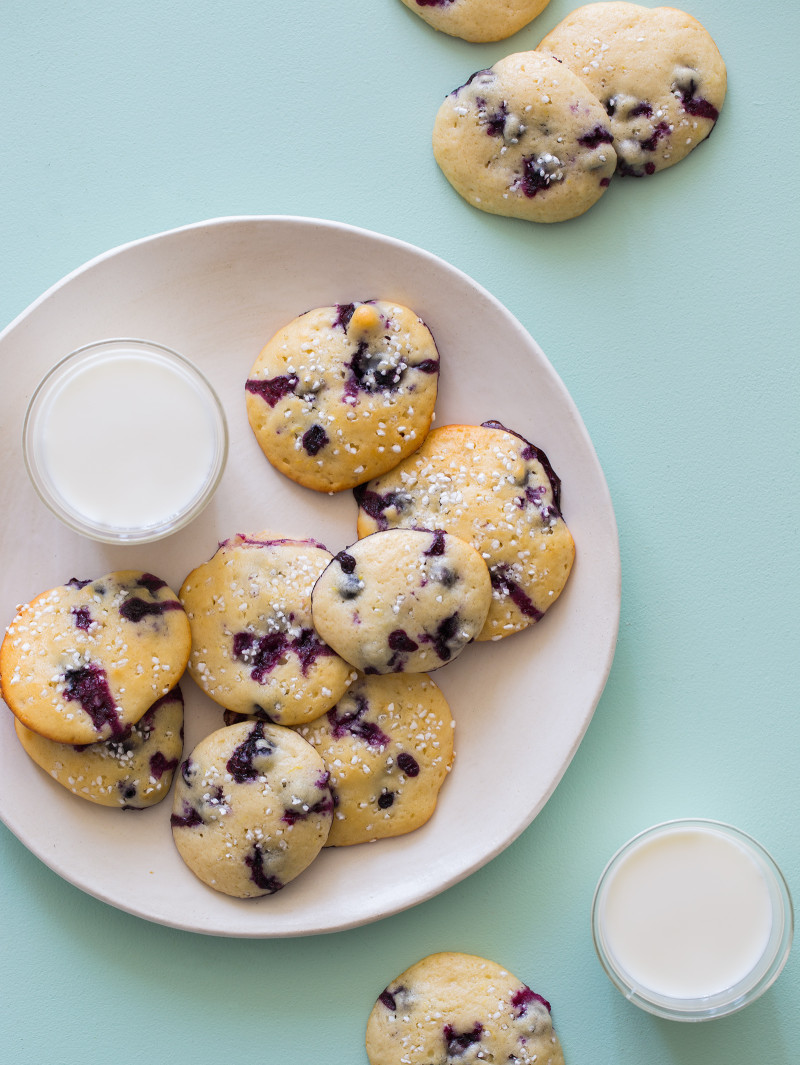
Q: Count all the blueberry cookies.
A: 12